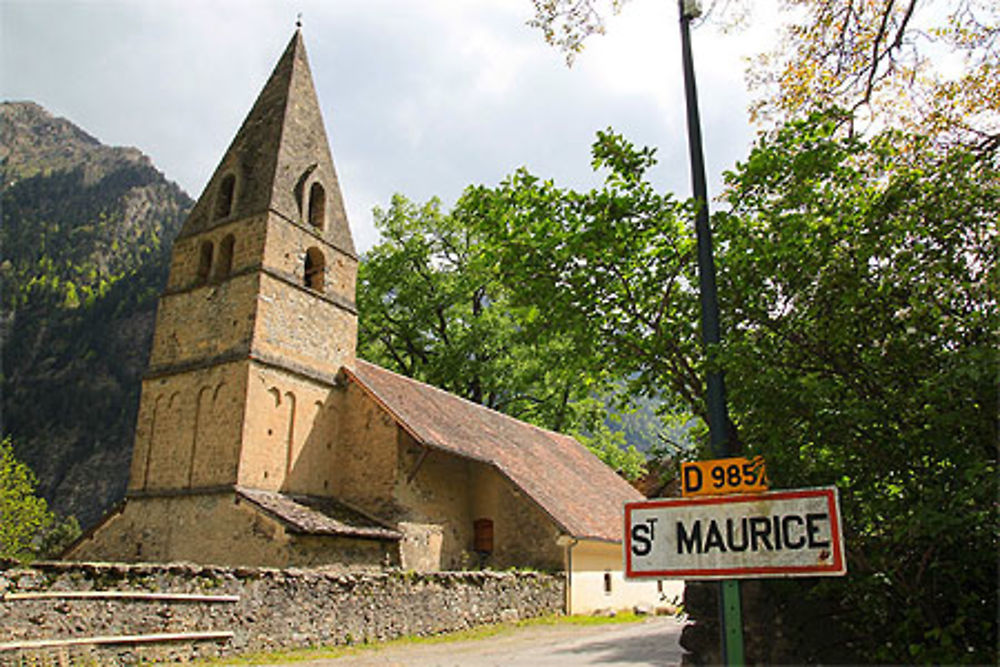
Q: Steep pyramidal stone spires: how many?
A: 1